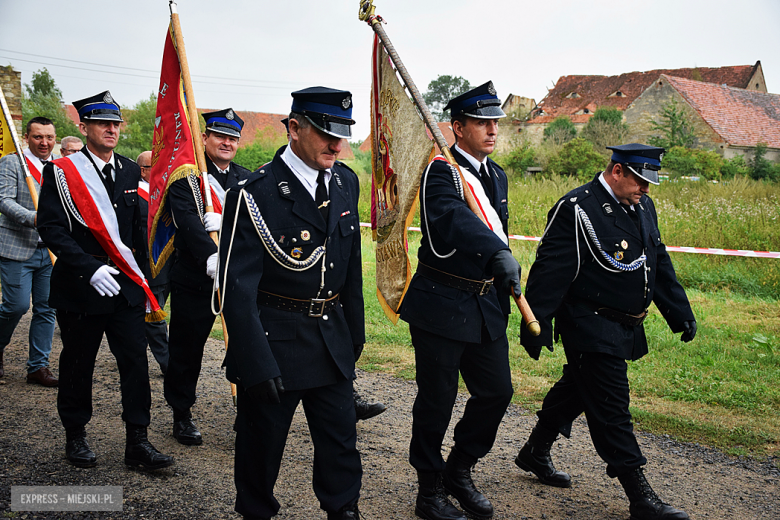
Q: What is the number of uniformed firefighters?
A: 5